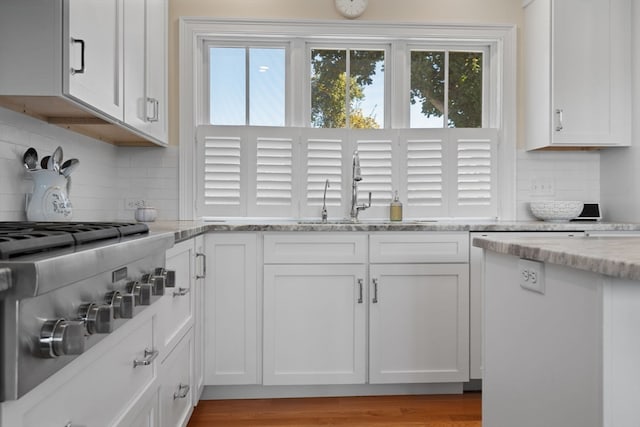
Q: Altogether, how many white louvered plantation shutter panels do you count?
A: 6